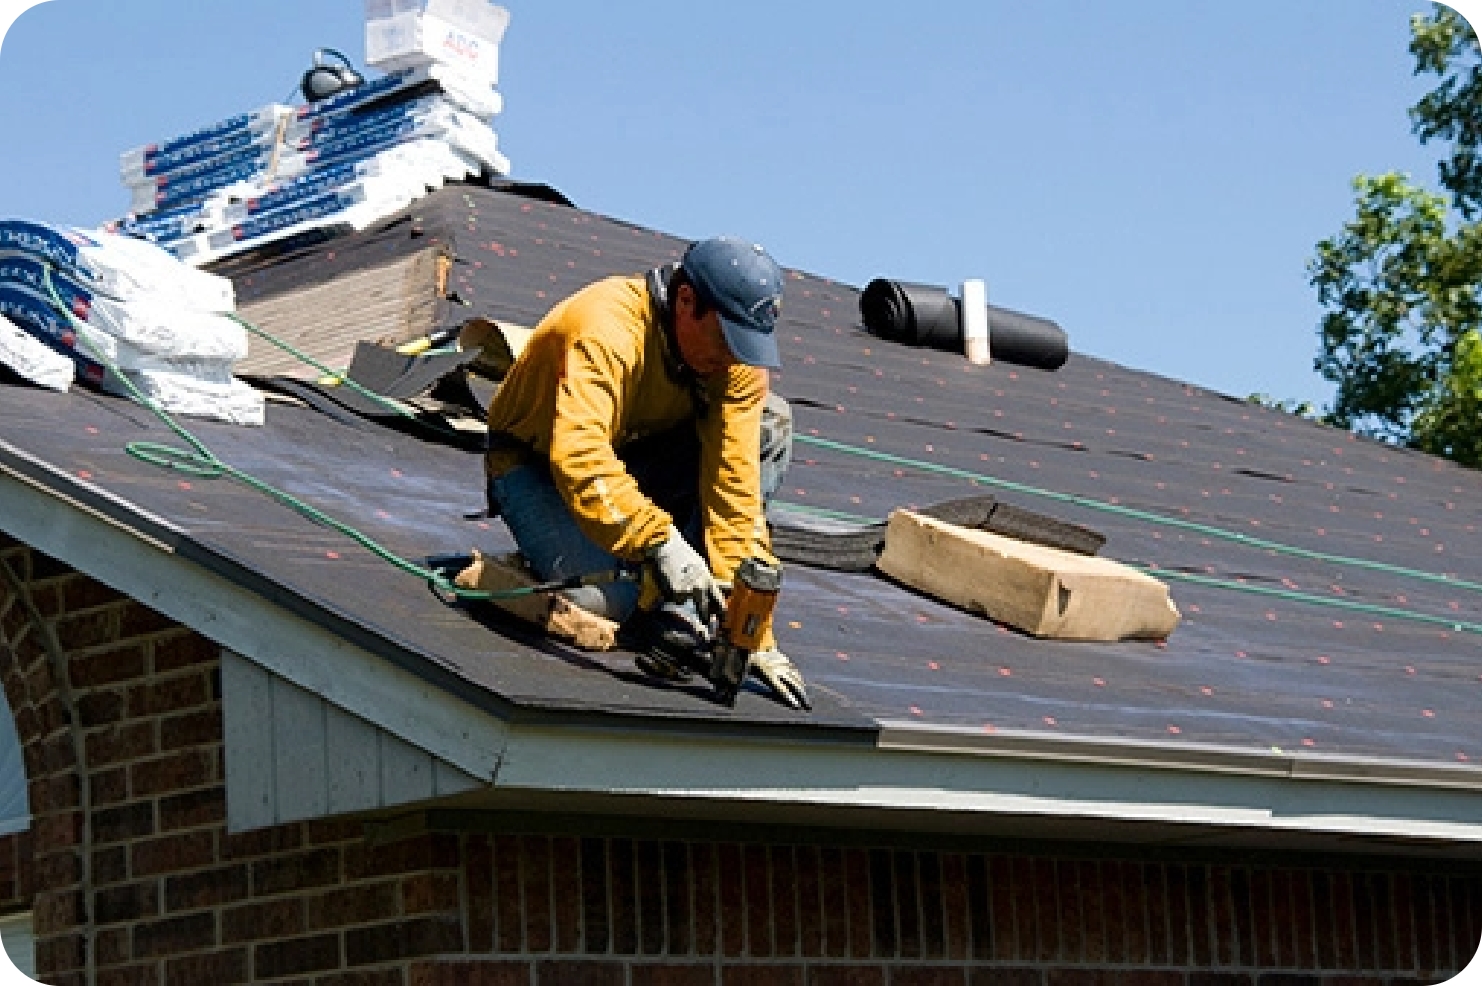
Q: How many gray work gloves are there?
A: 2